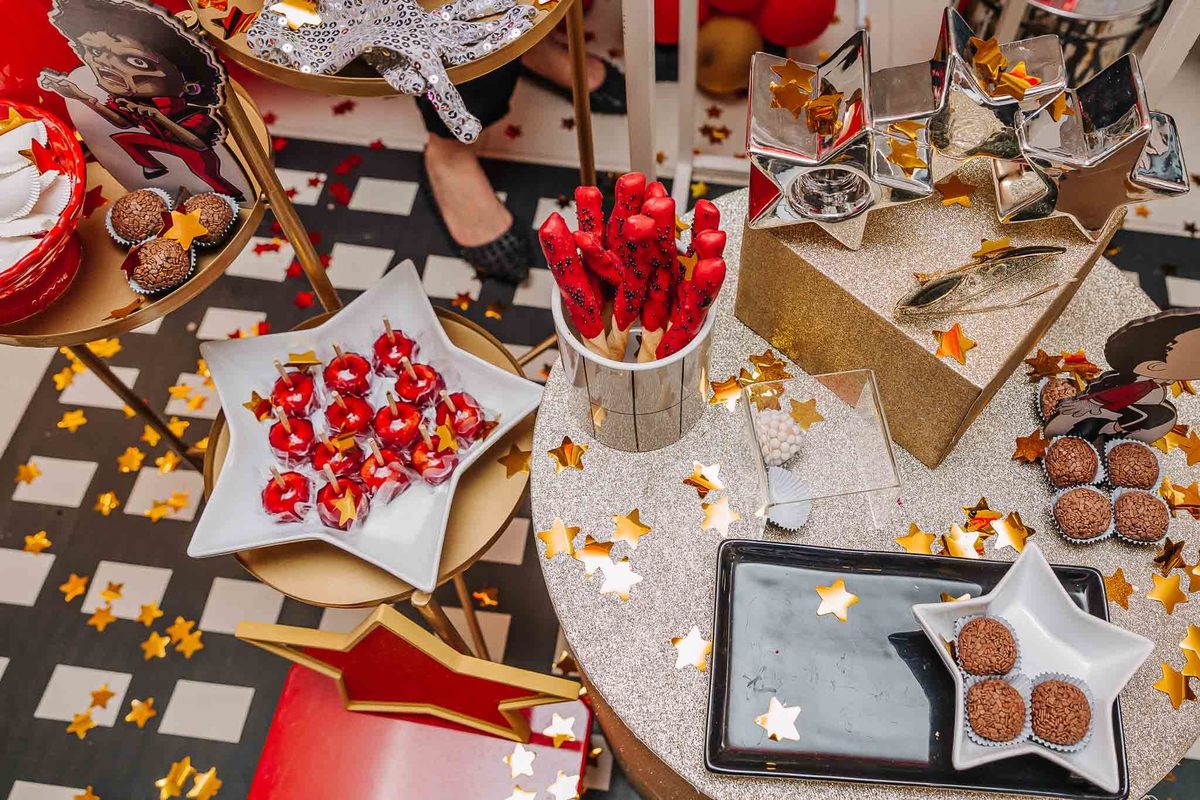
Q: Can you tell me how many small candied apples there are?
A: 13